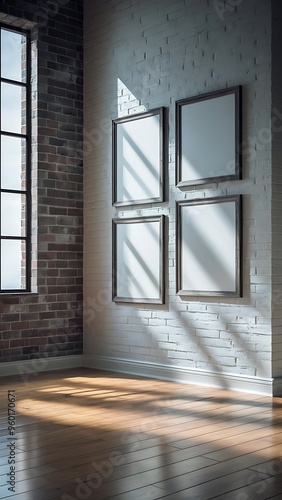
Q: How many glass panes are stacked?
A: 5